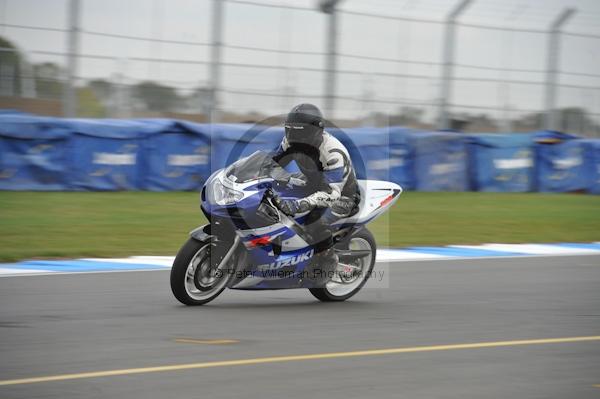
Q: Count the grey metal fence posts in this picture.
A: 5